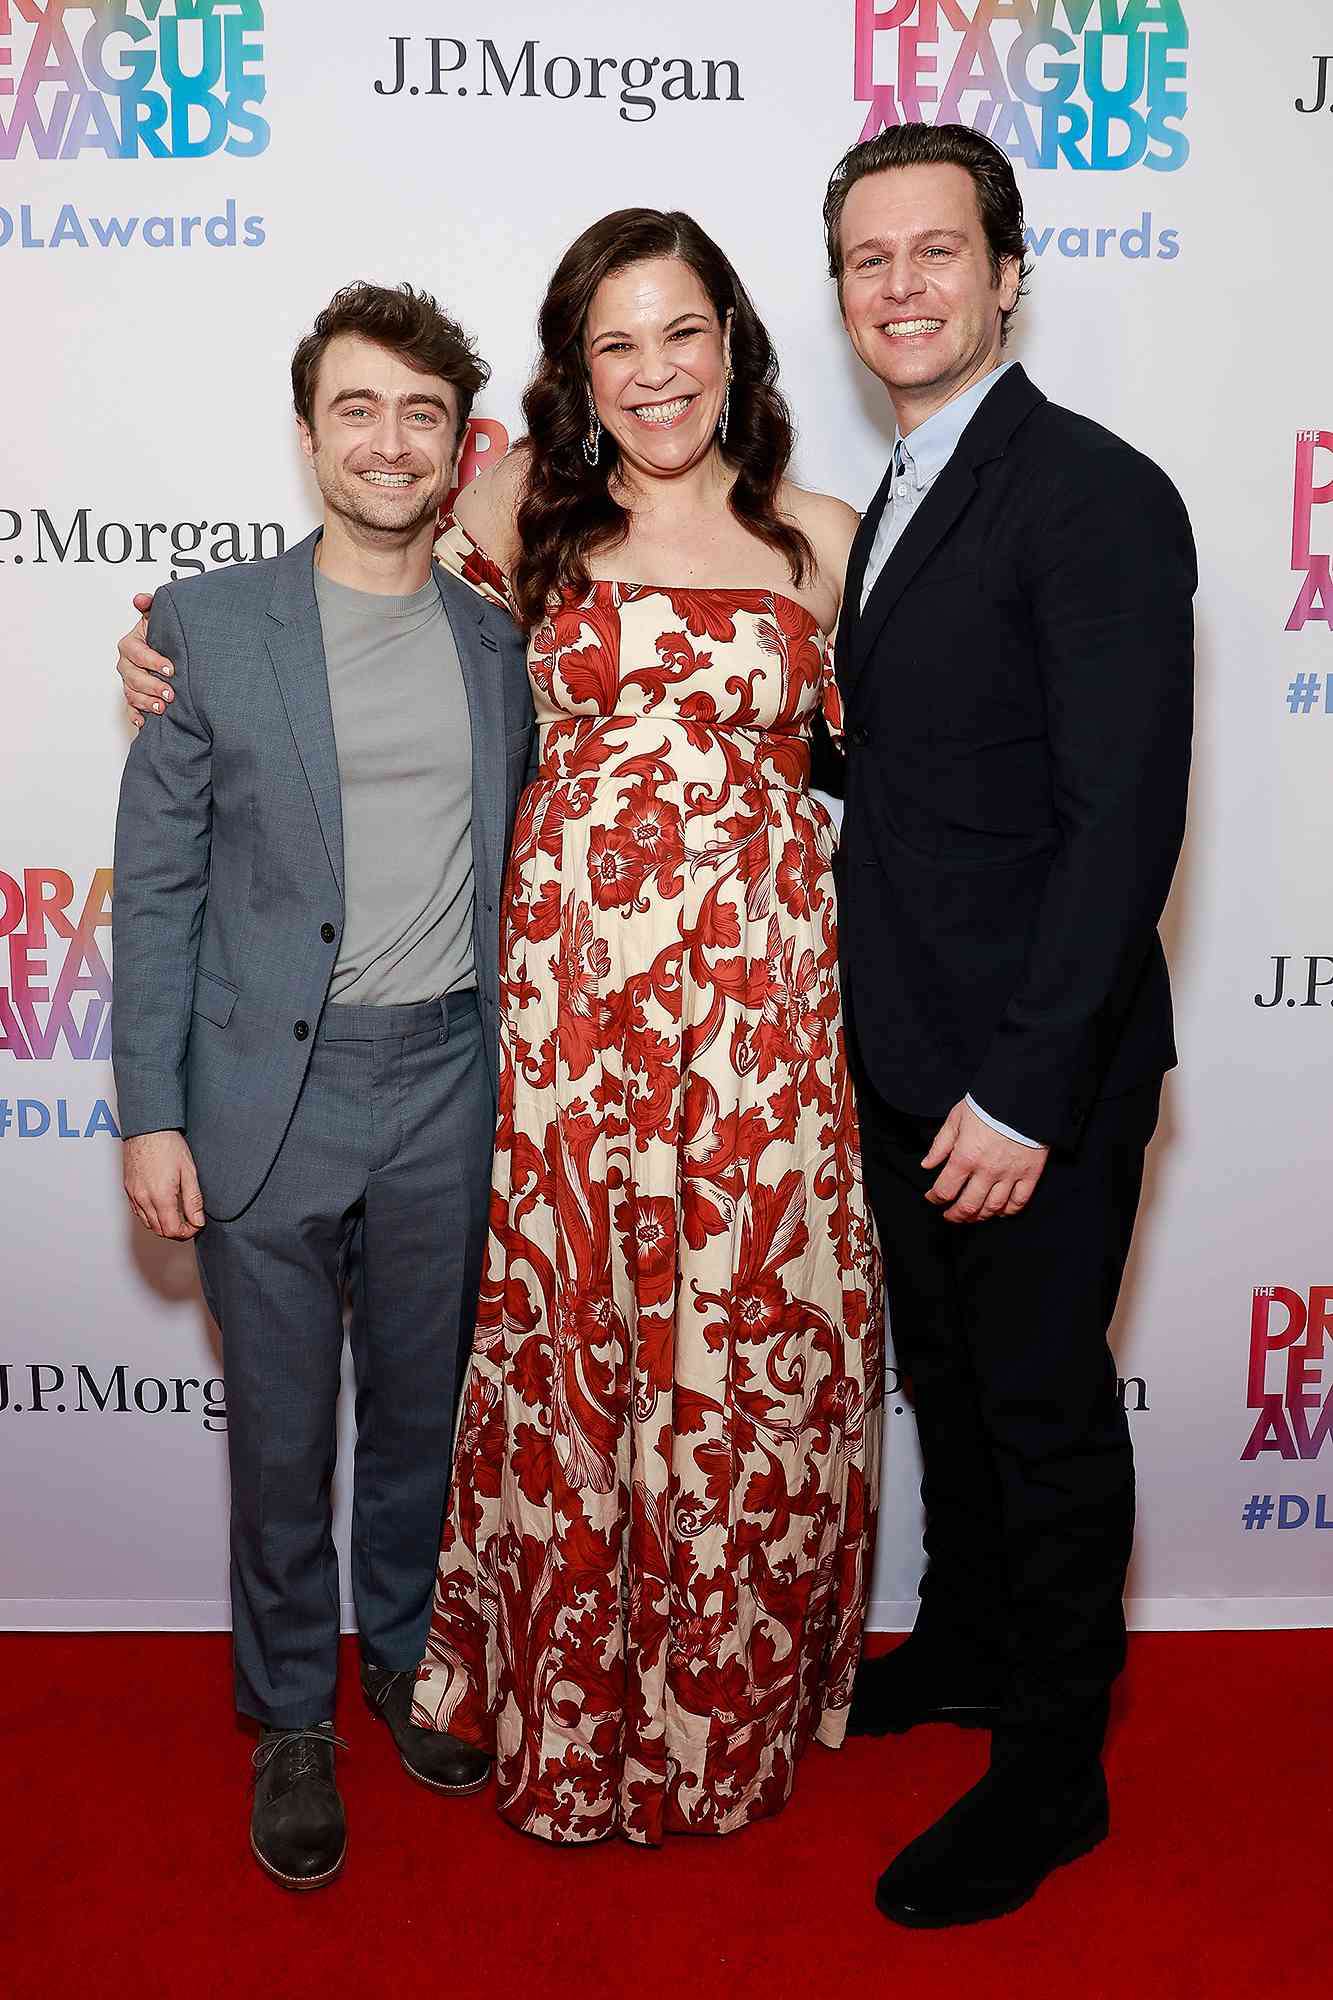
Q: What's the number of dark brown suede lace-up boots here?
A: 2